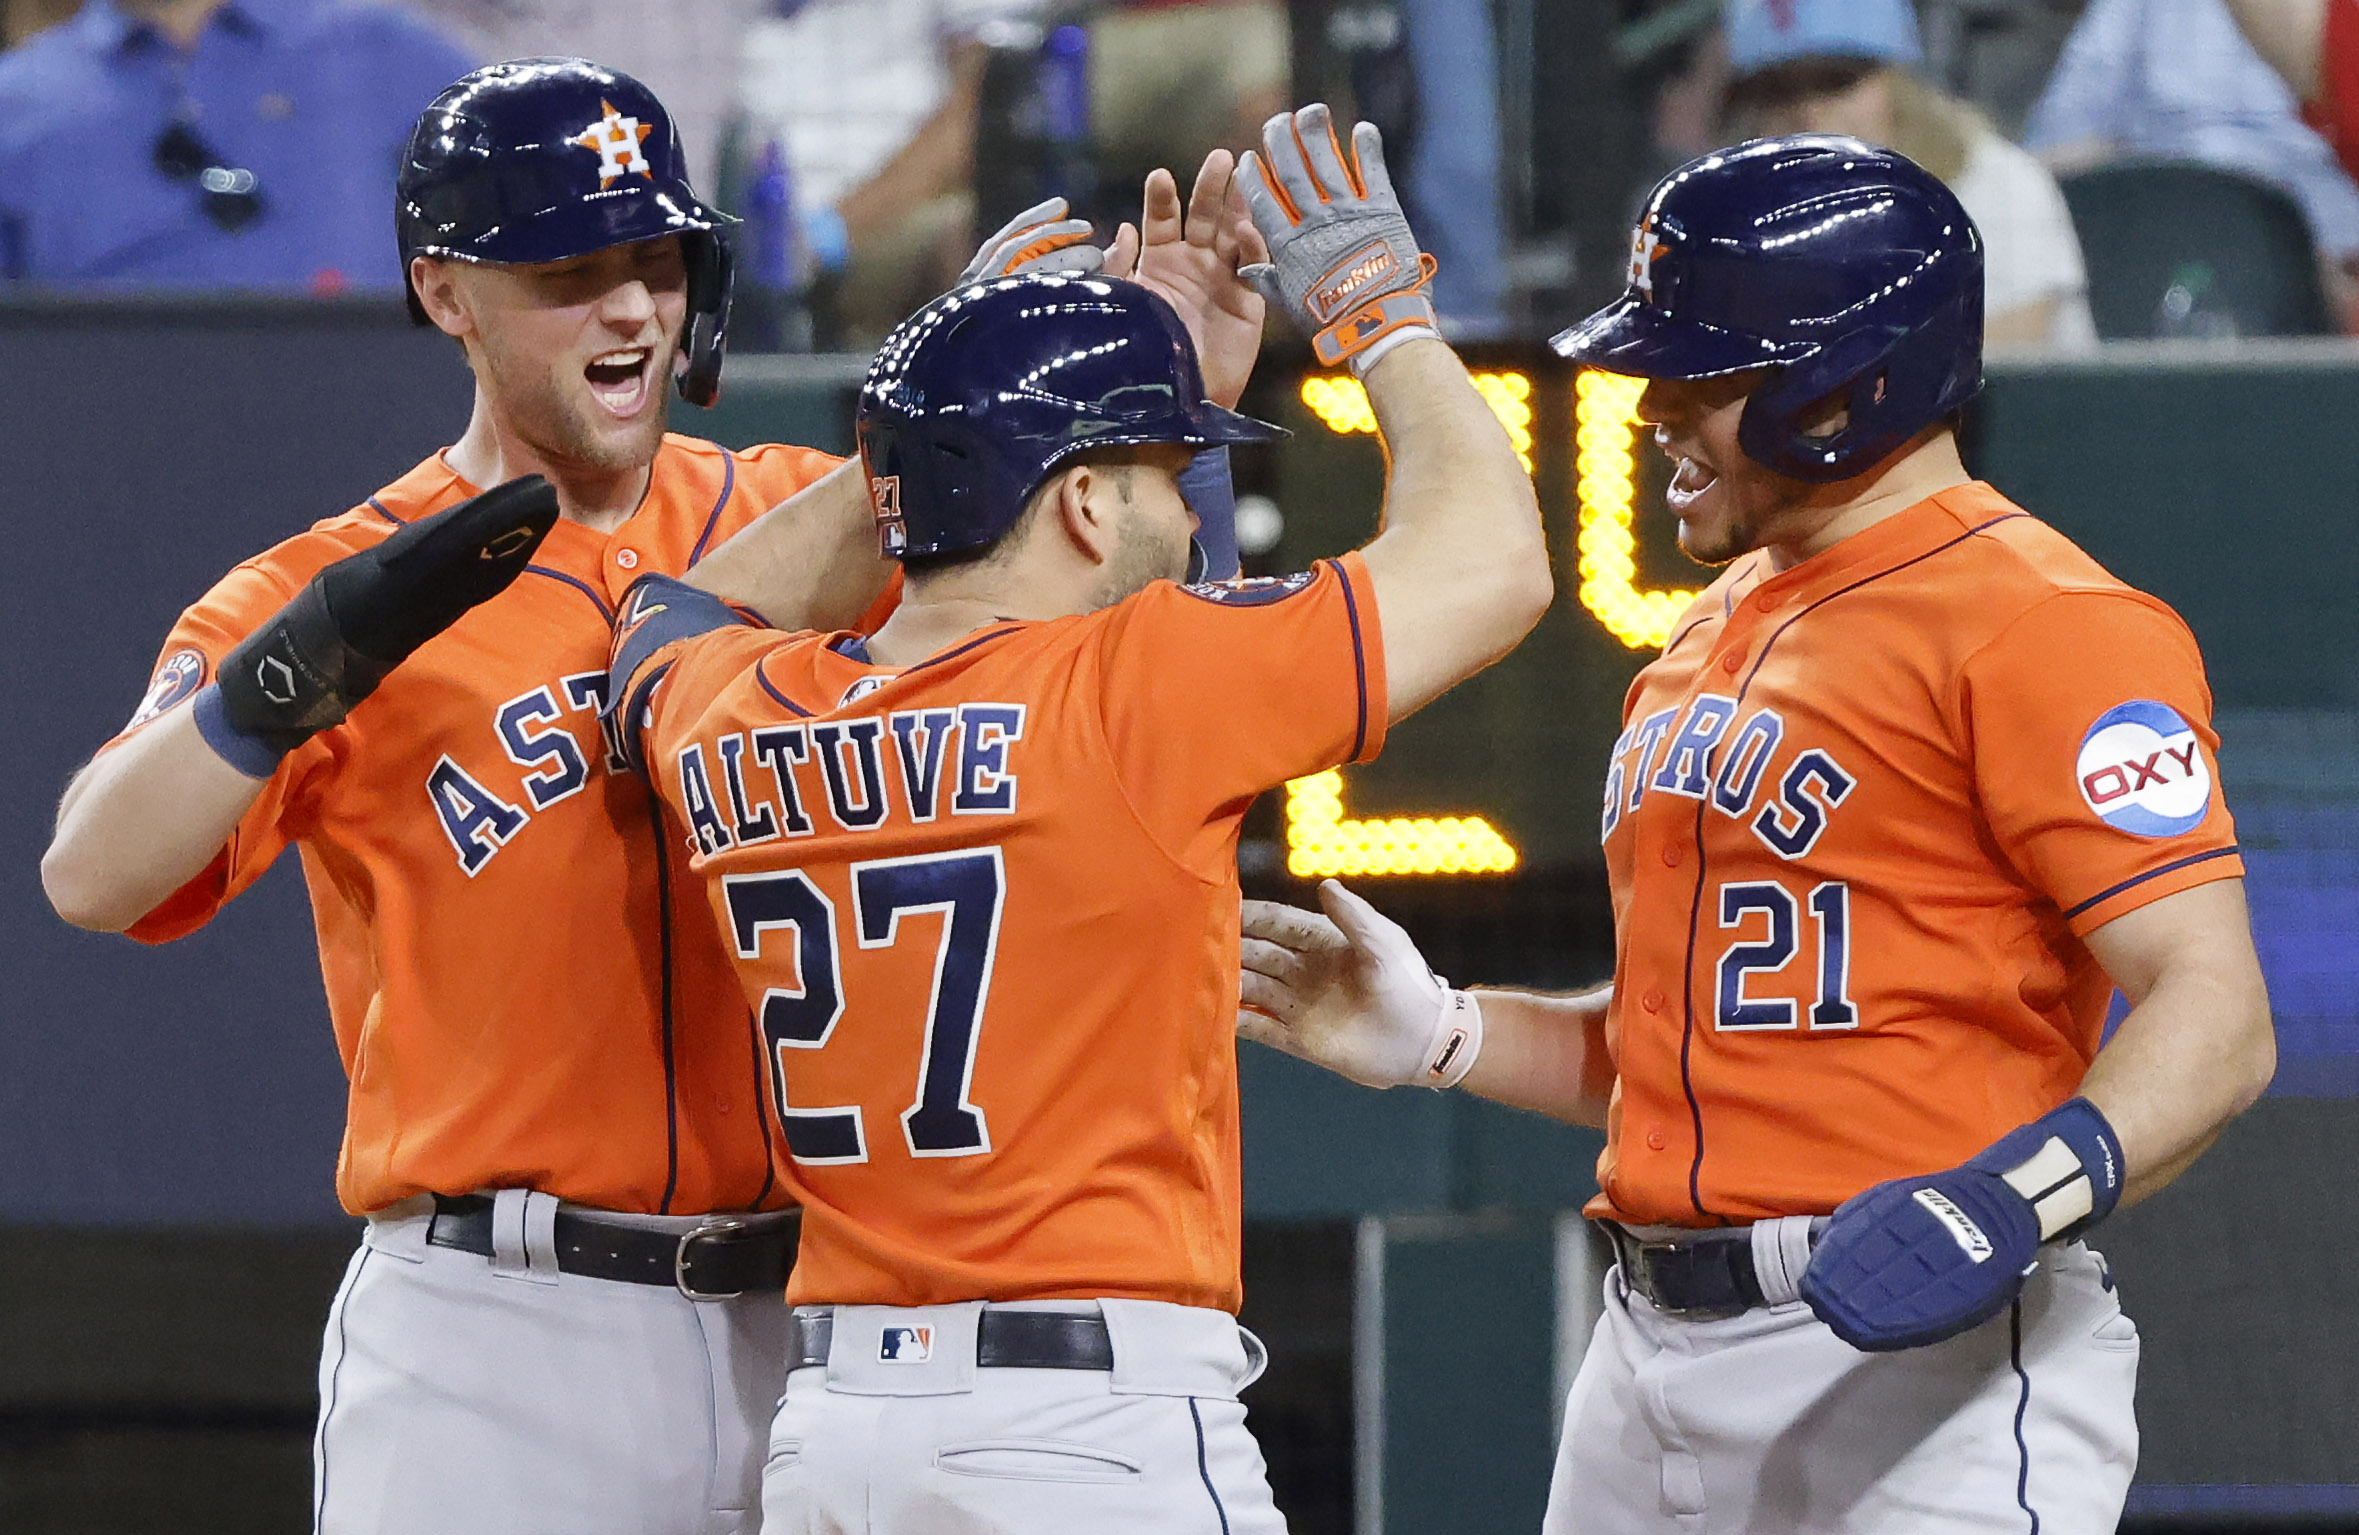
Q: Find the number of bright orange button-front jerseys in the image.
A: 3